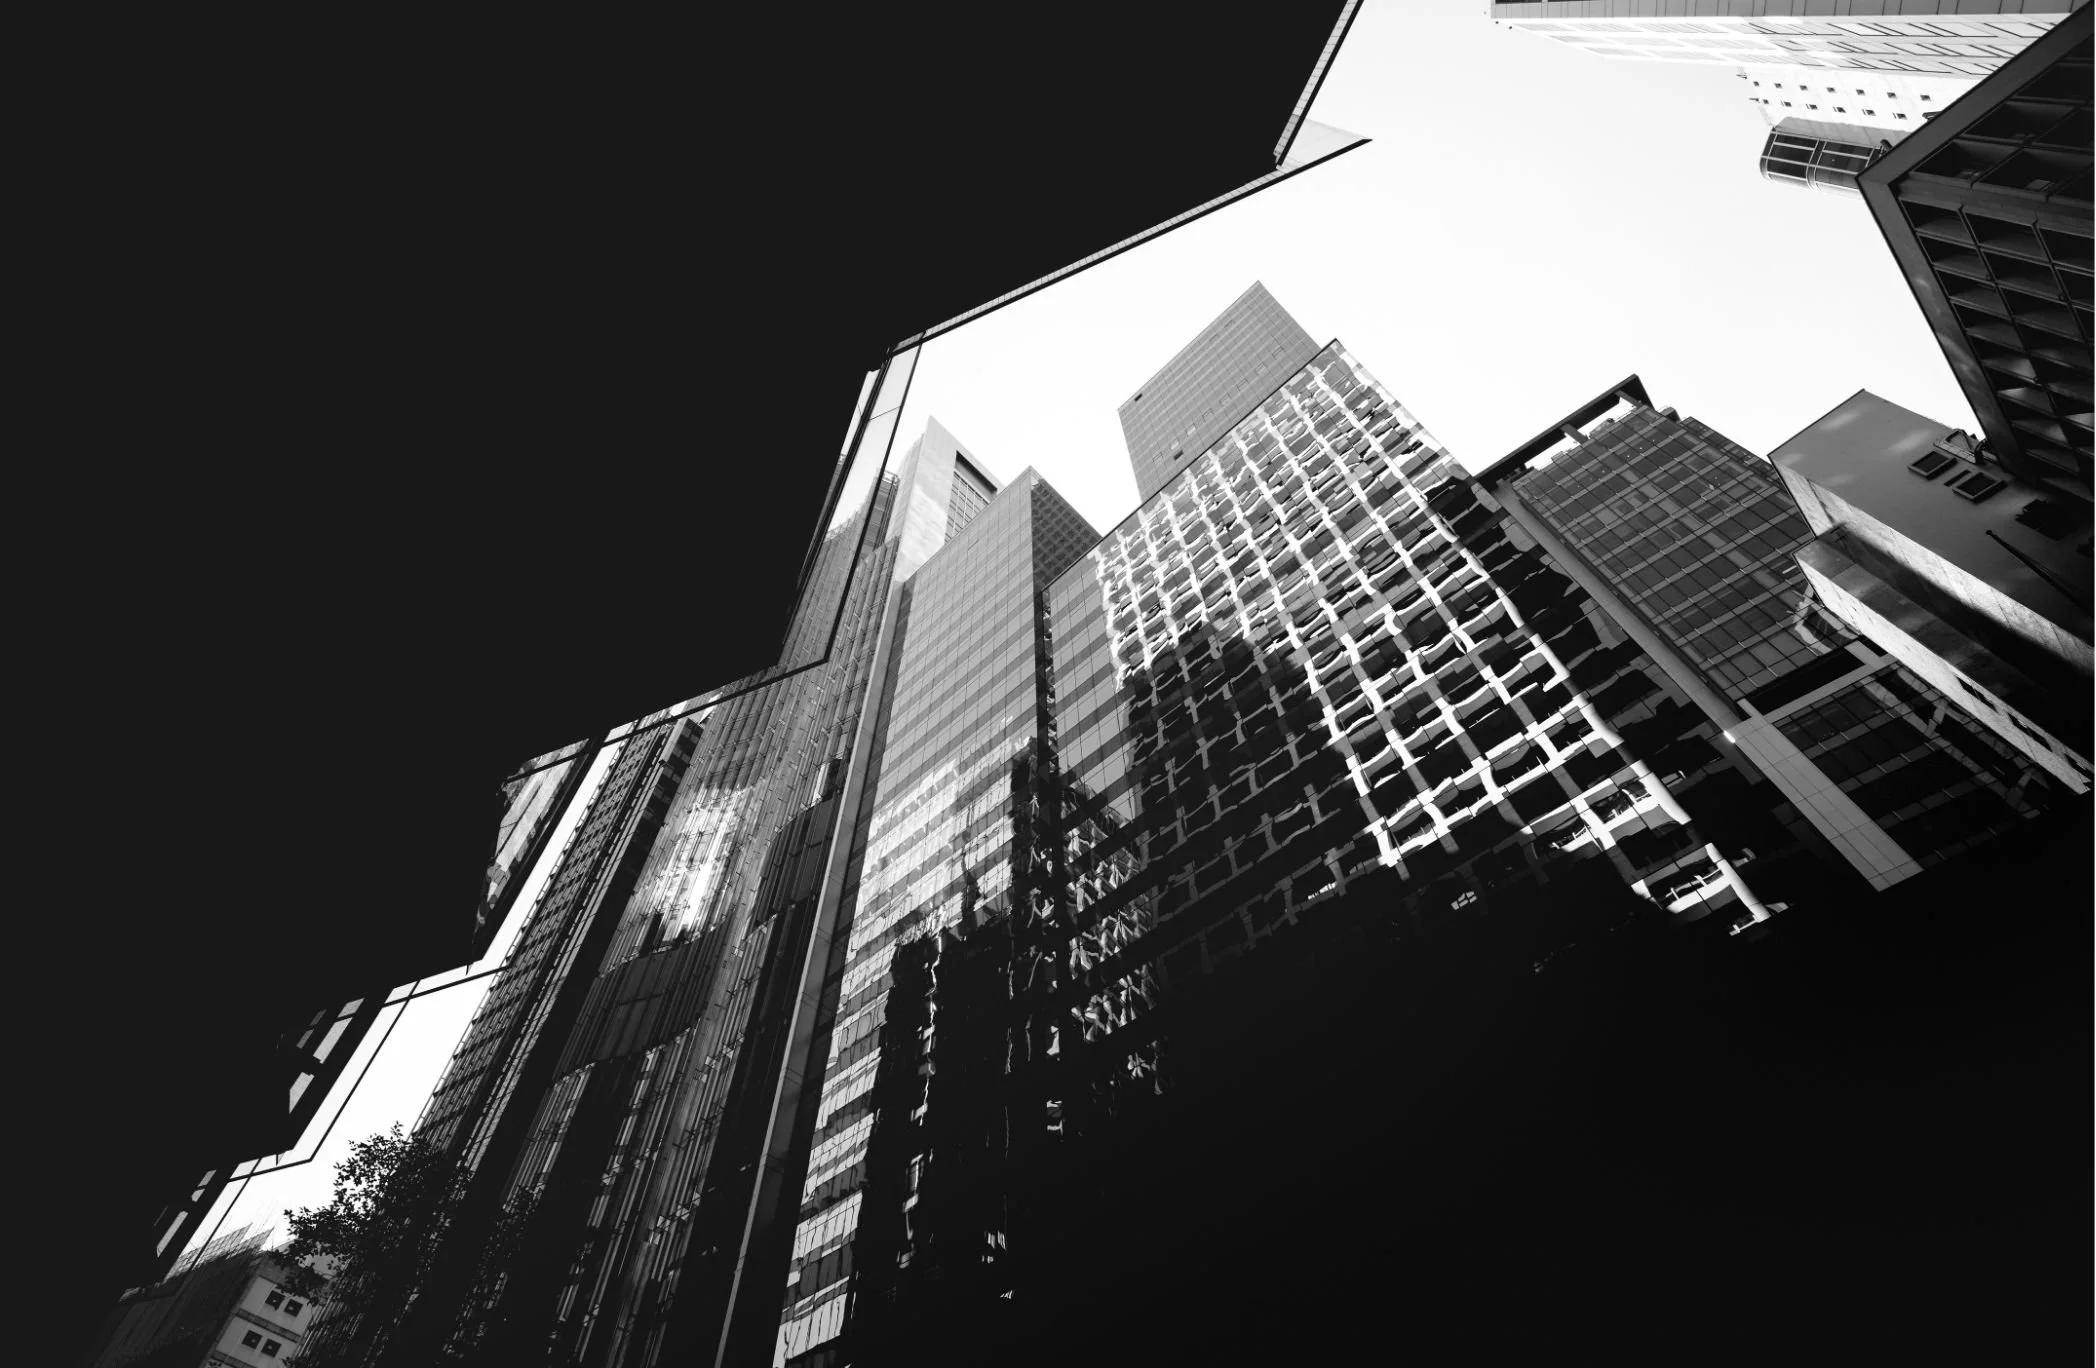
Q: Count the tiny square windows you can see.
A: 13